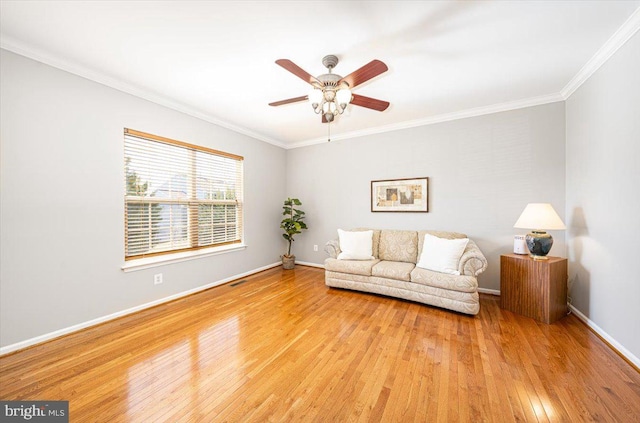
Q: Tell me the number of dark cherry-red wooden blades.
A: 5